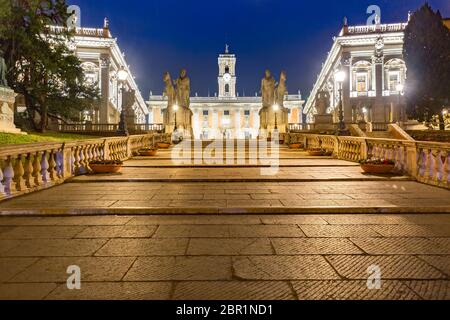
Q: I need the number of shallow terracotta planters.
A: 6